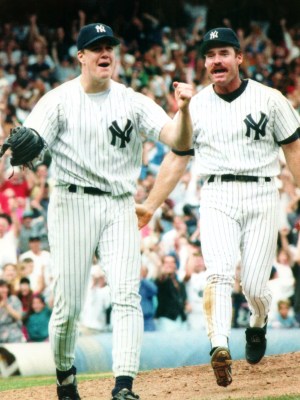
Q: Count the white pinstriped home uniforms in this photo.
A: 2